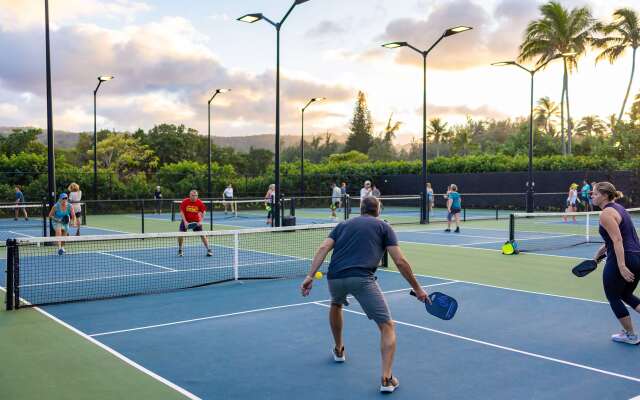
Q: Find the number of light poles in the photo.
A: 7